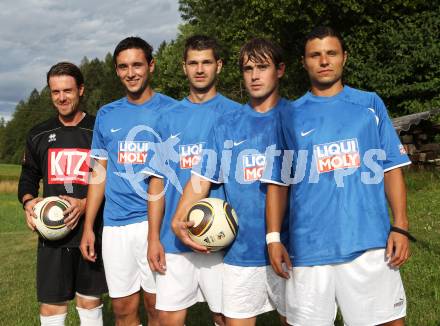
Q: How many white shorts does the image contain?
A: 4